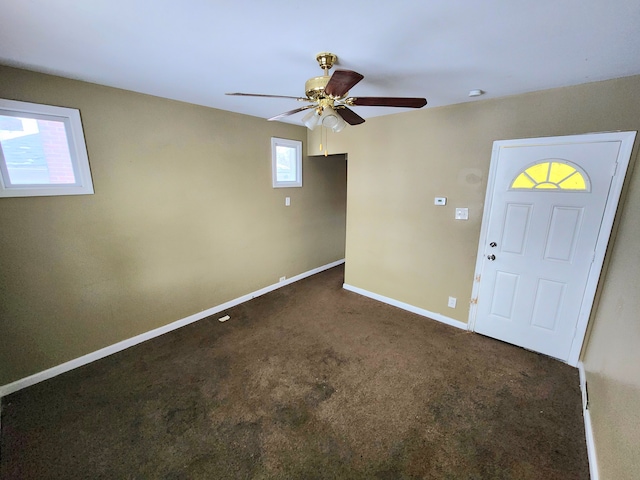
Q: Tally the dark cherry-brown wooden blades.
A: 5